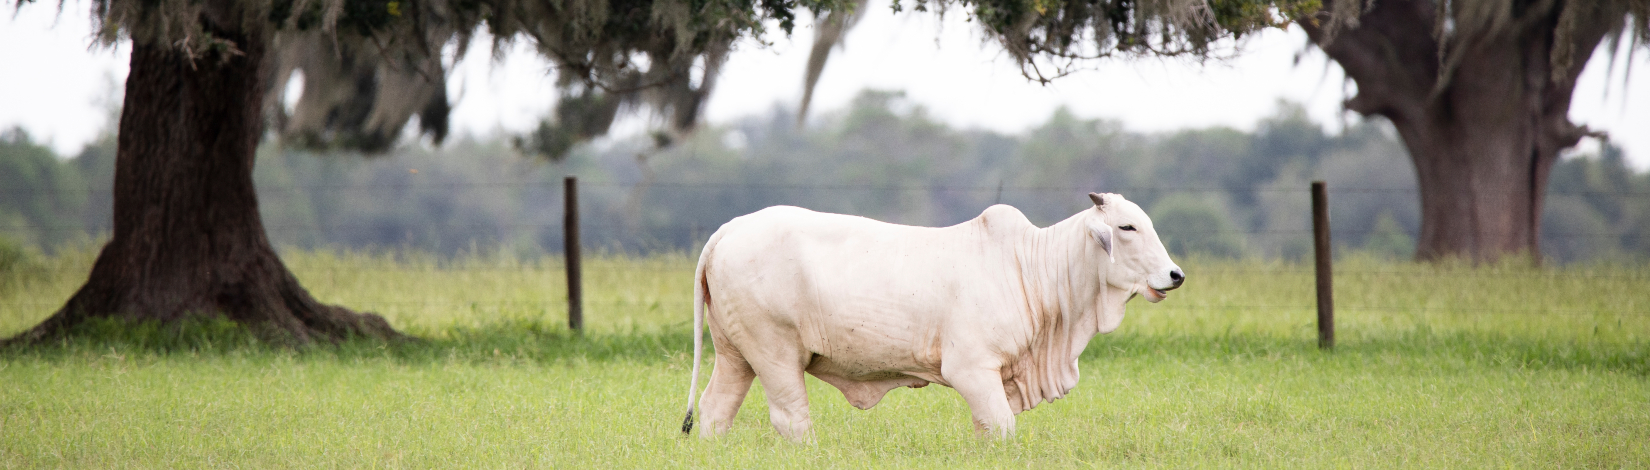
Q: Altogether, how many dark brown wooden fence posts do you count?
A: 2